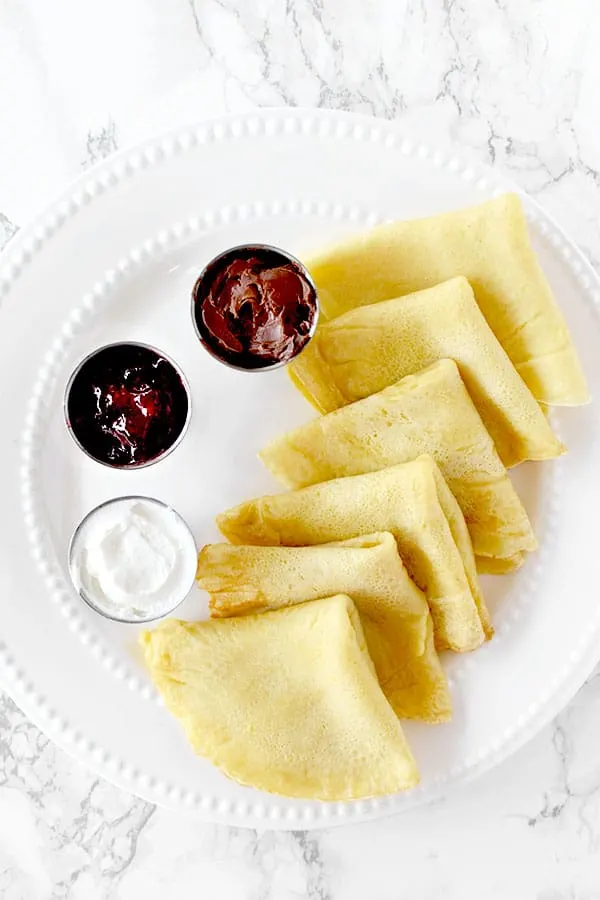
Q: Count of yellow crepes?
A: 6